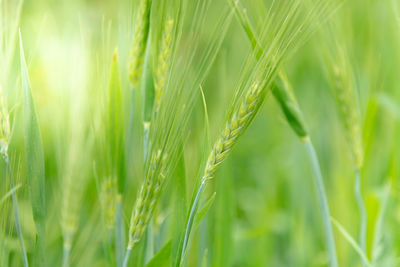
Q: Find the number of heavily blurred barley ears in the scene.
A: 3